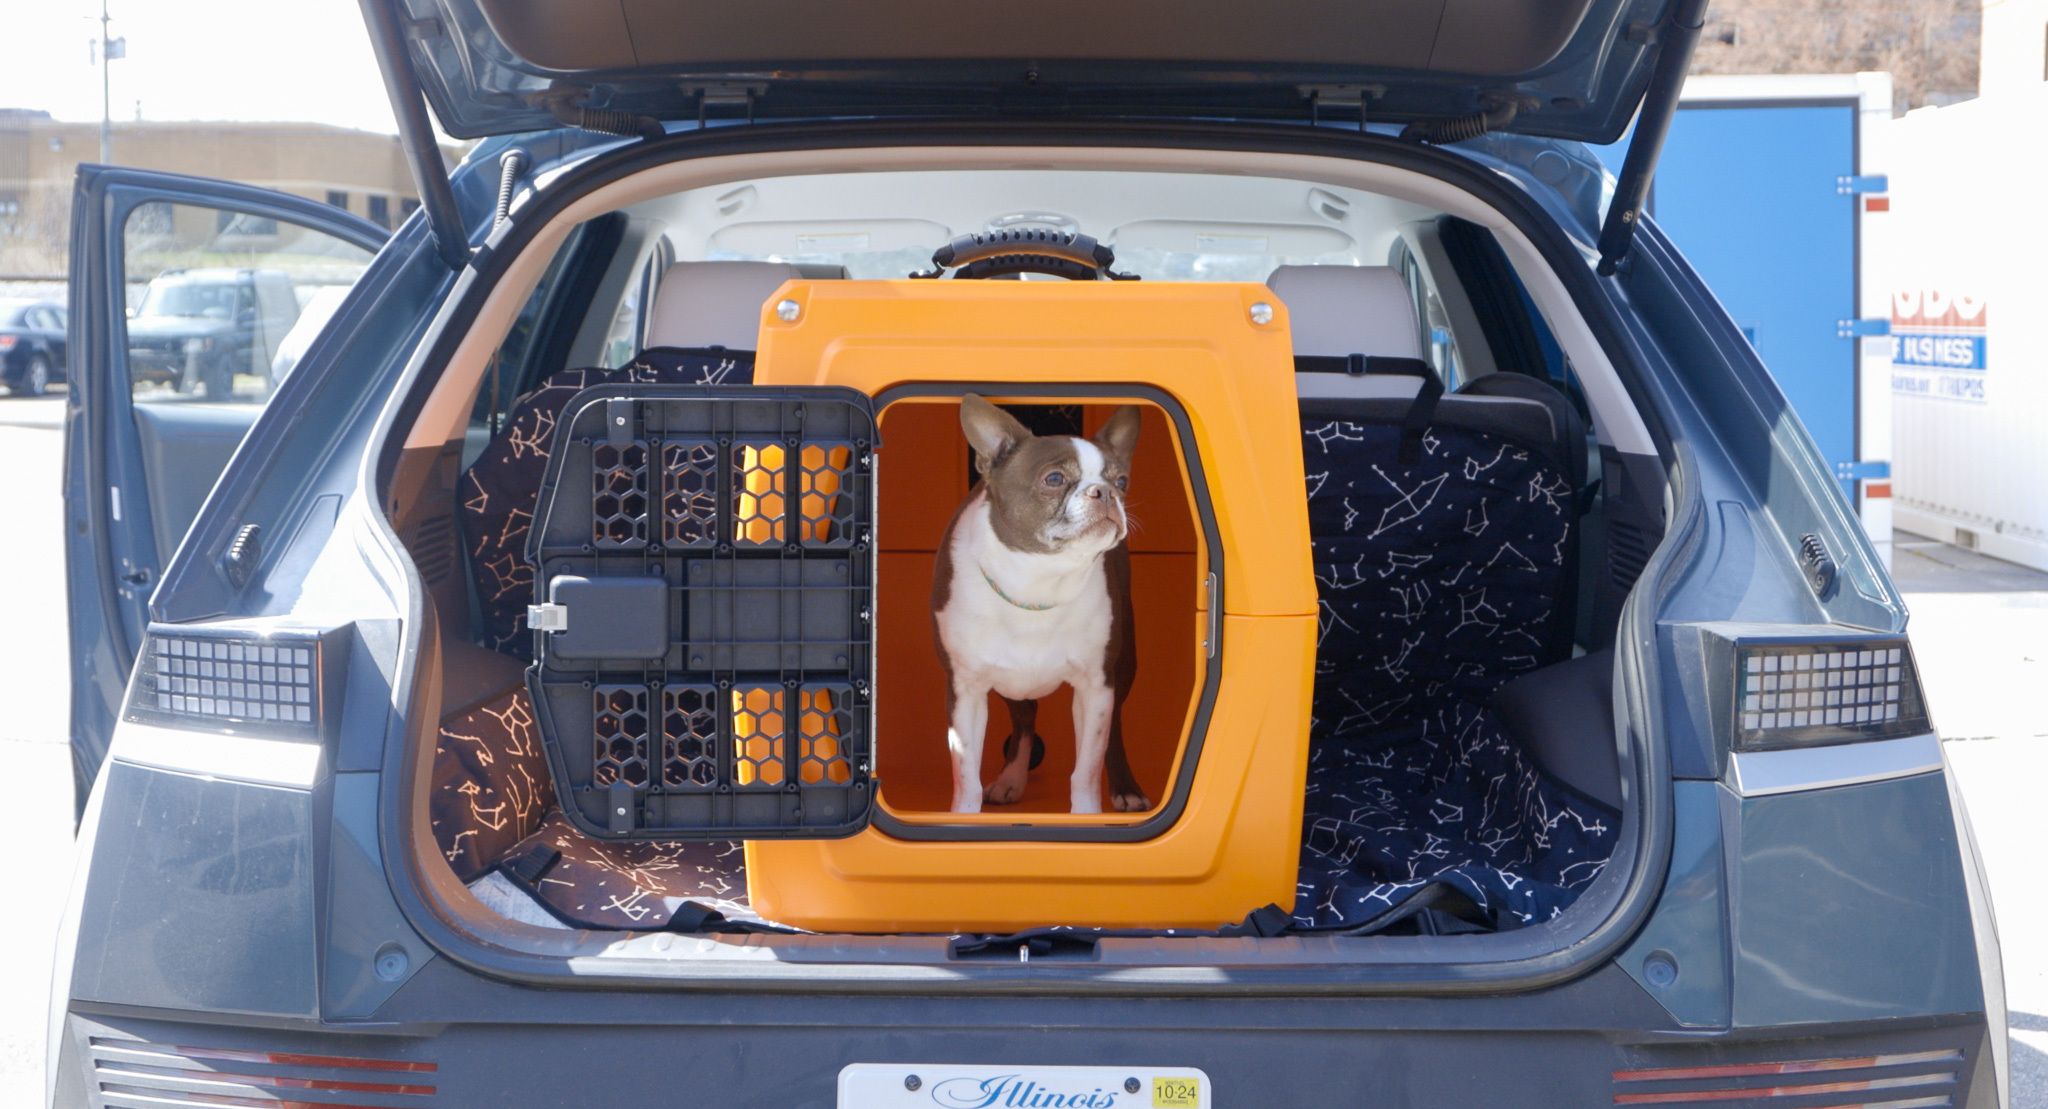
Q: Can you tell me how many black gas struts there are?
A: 2